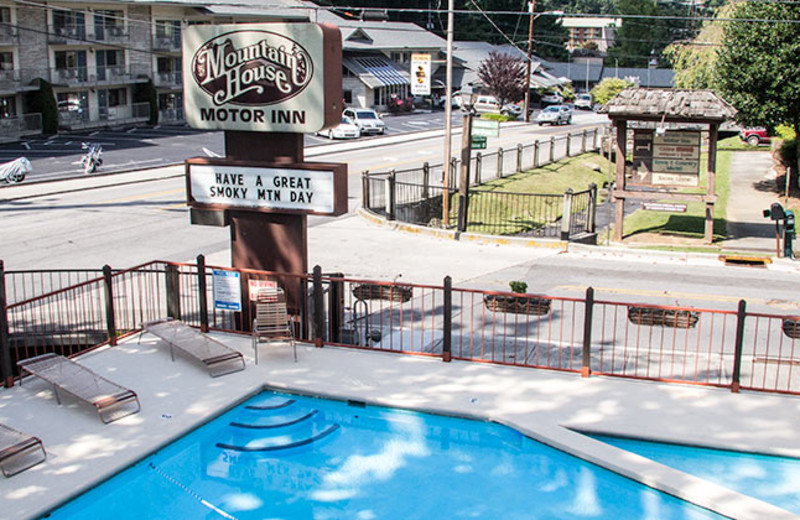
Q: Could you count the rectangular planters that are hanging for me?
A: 4